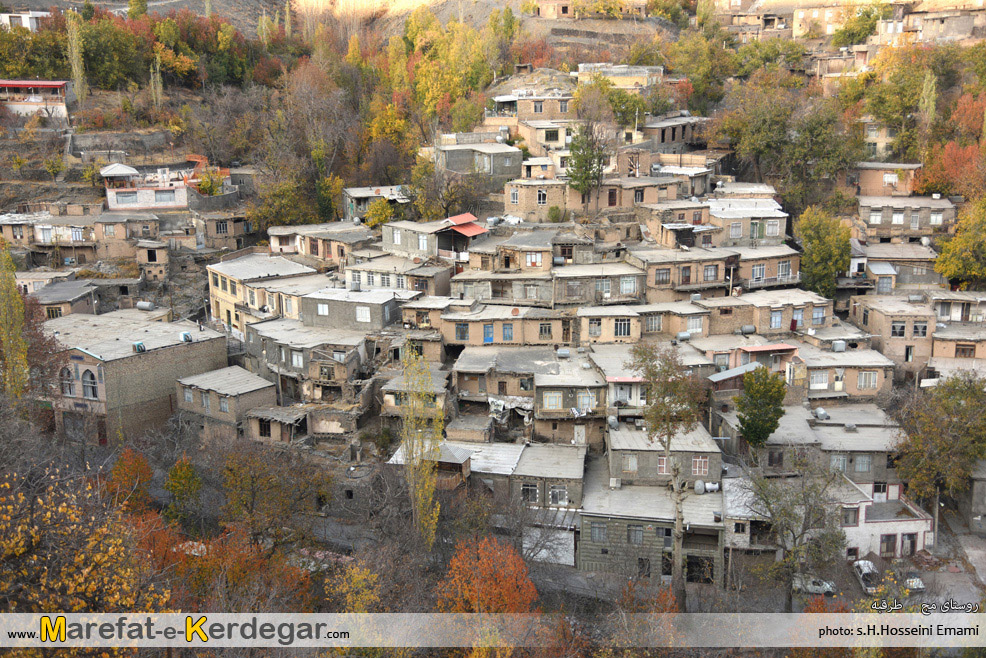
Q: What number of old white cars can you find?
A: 3